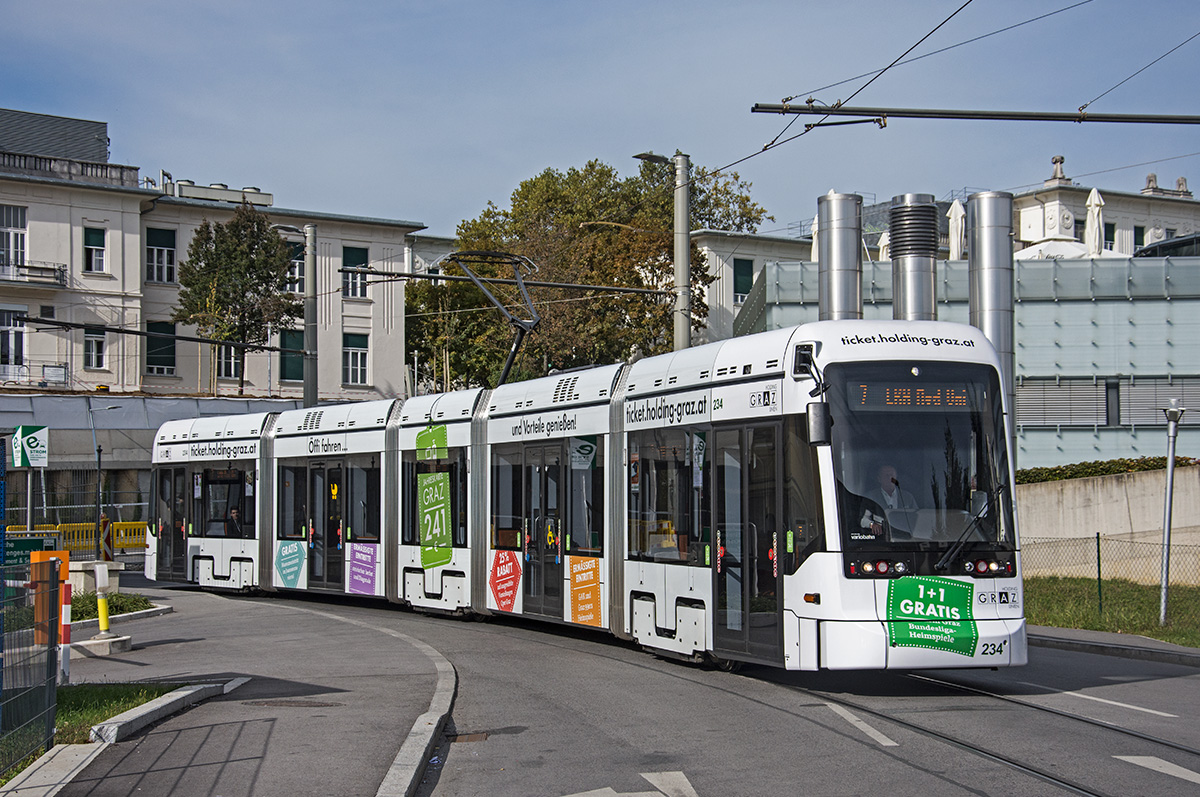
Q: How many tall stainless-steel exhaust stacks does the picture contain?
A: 3